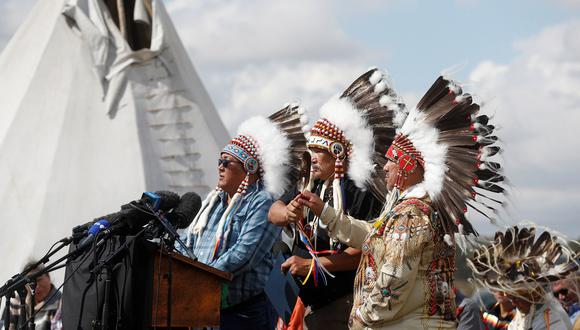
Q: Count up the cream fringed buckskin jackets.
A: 1